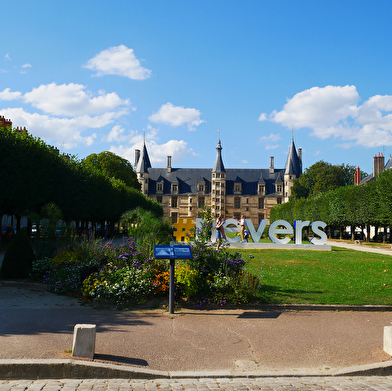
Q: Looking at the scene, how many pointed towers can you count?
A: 3